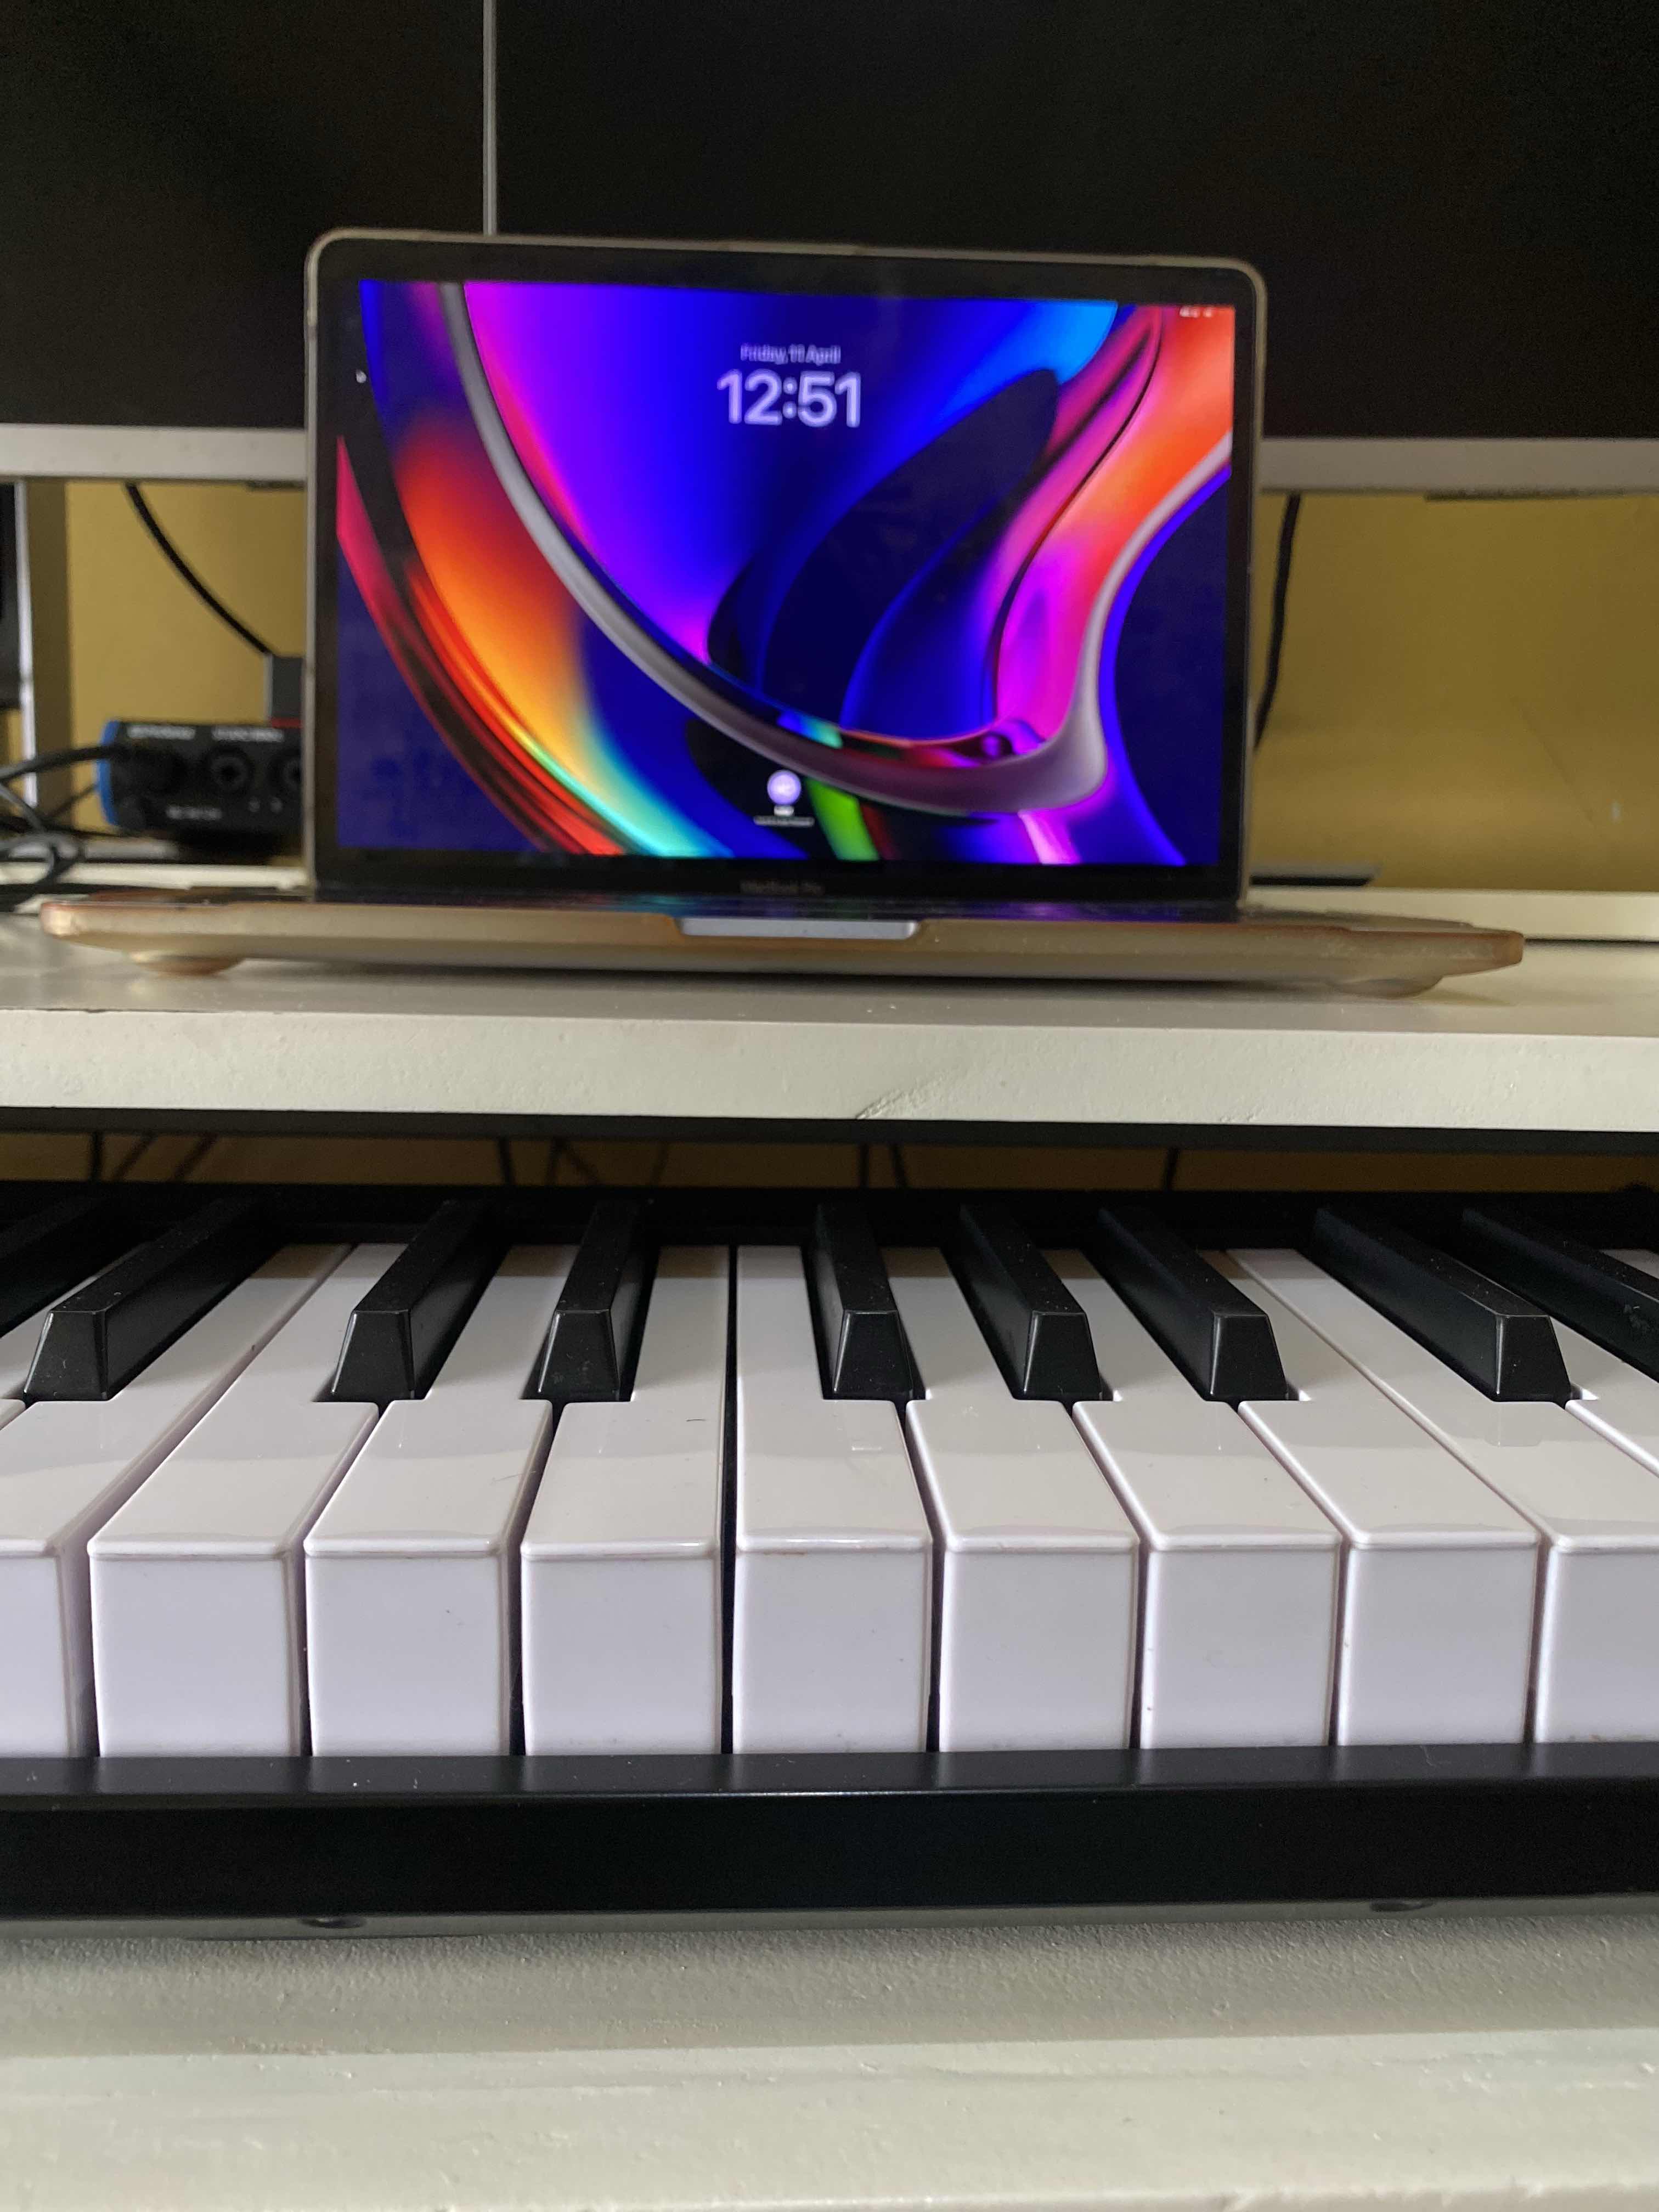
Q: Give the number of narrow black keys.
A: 9